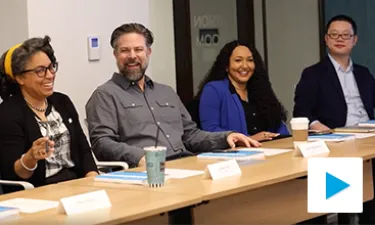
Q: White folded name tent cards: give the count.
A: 3